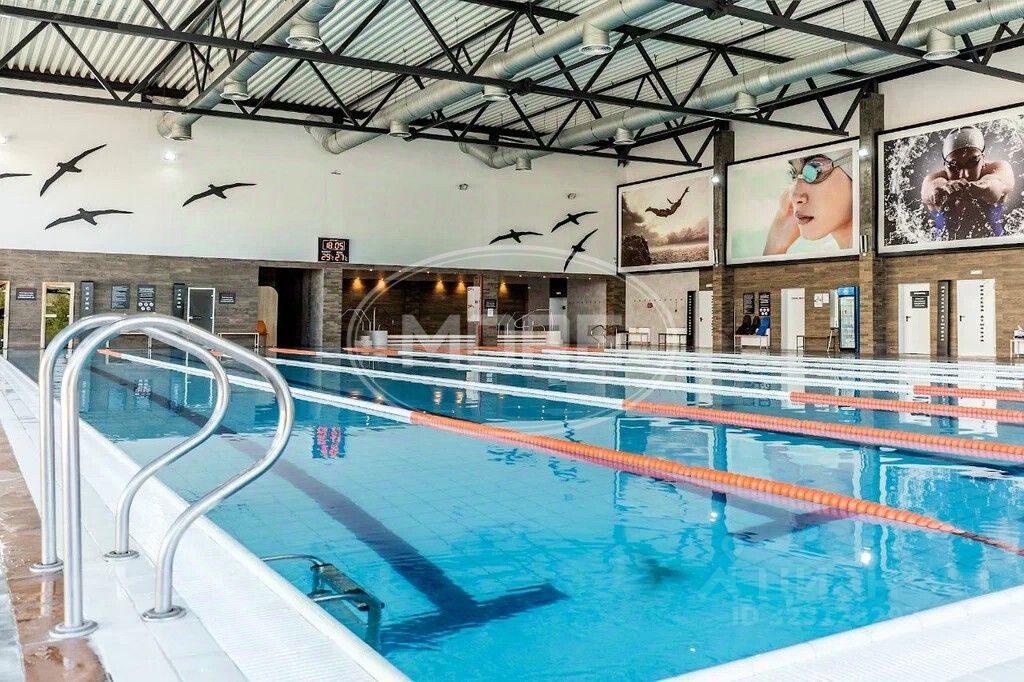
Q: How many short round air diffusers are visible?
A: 10